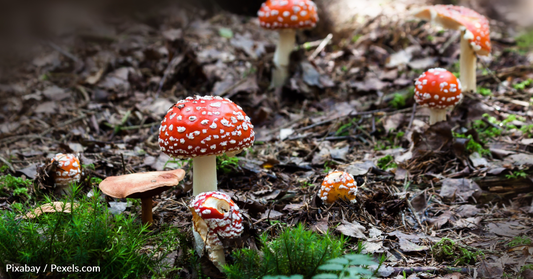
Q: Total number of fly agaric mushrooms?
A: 7